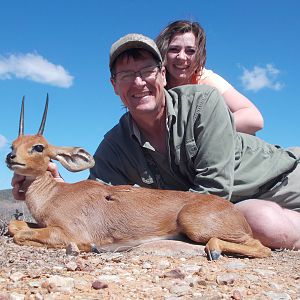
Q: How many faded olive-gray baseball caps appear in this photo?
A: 1